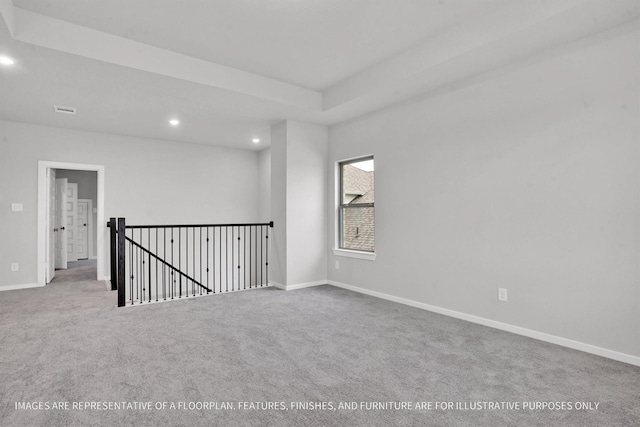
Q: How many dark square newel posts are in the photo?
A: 2